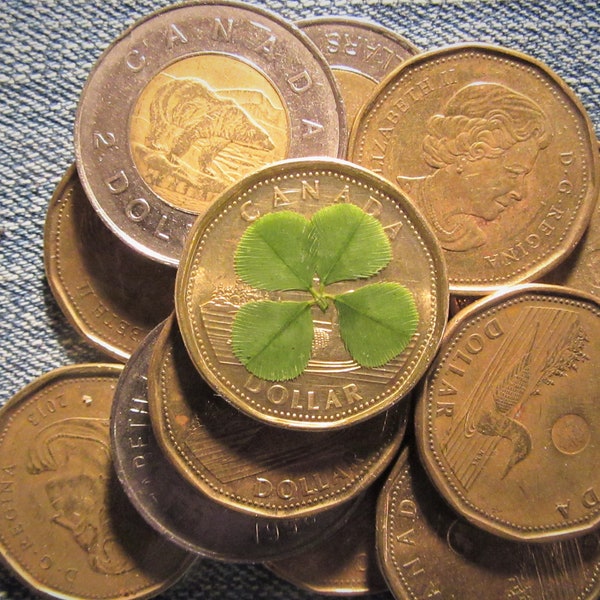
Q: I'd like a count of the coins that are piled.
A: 12